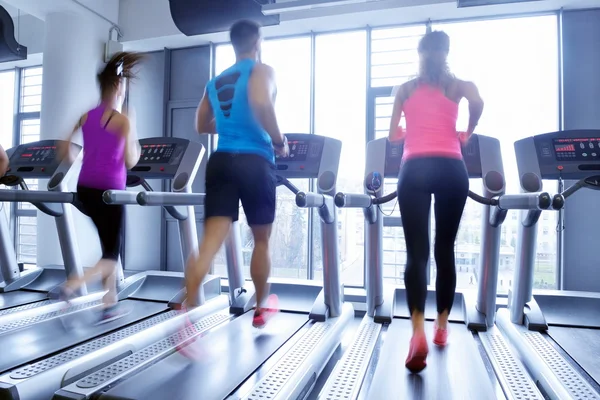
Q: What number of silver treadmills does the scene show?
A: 5